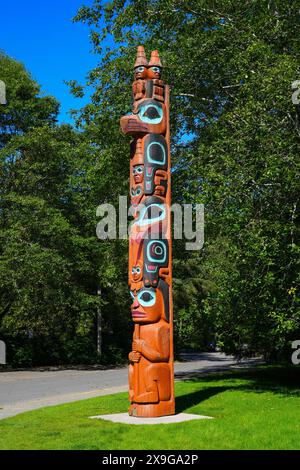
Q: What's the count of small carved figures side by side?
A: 2